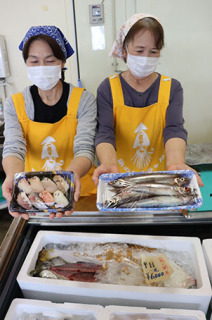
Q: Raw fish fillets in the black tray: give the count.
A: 8